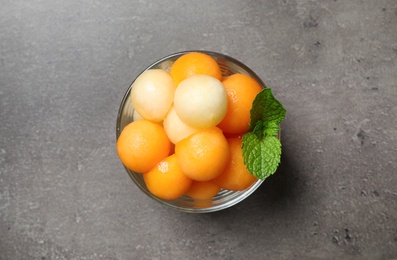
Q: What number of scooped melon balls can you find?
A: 10